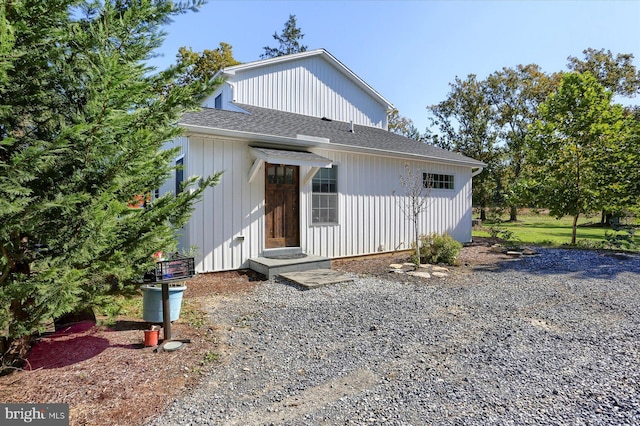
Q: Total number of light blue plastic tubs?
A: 1